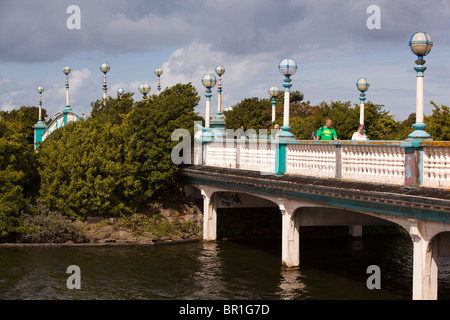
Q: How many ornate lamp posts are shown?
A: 12